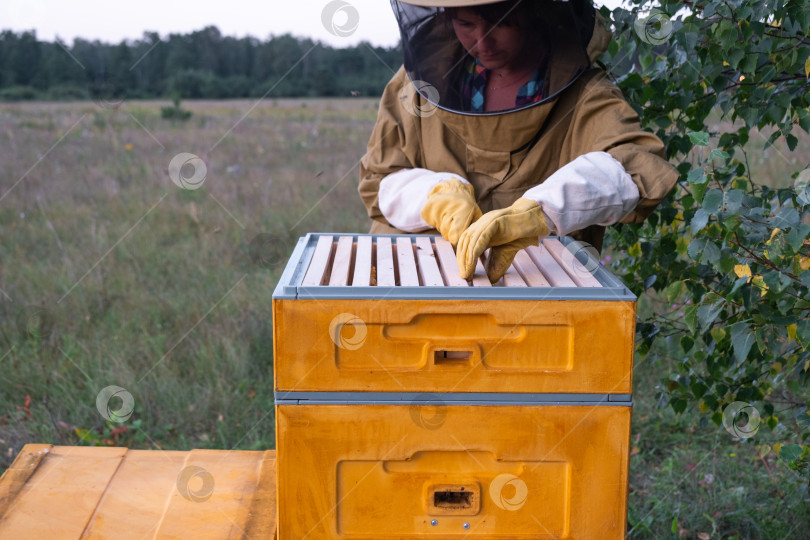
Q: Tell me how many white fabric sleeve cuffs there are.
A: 2